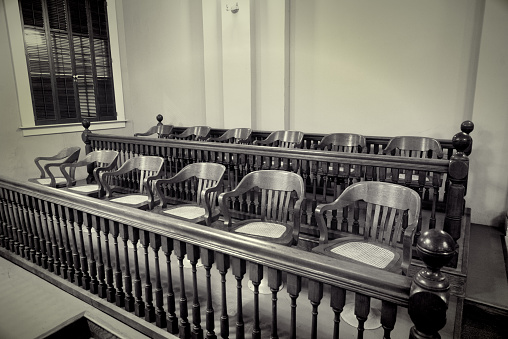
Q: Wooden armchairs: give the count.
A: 12